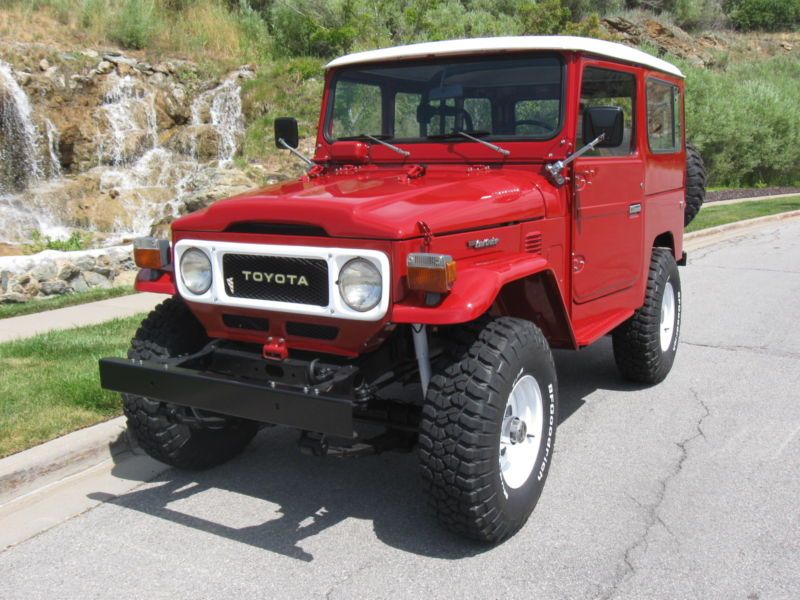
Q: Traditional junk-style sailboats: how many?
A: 0